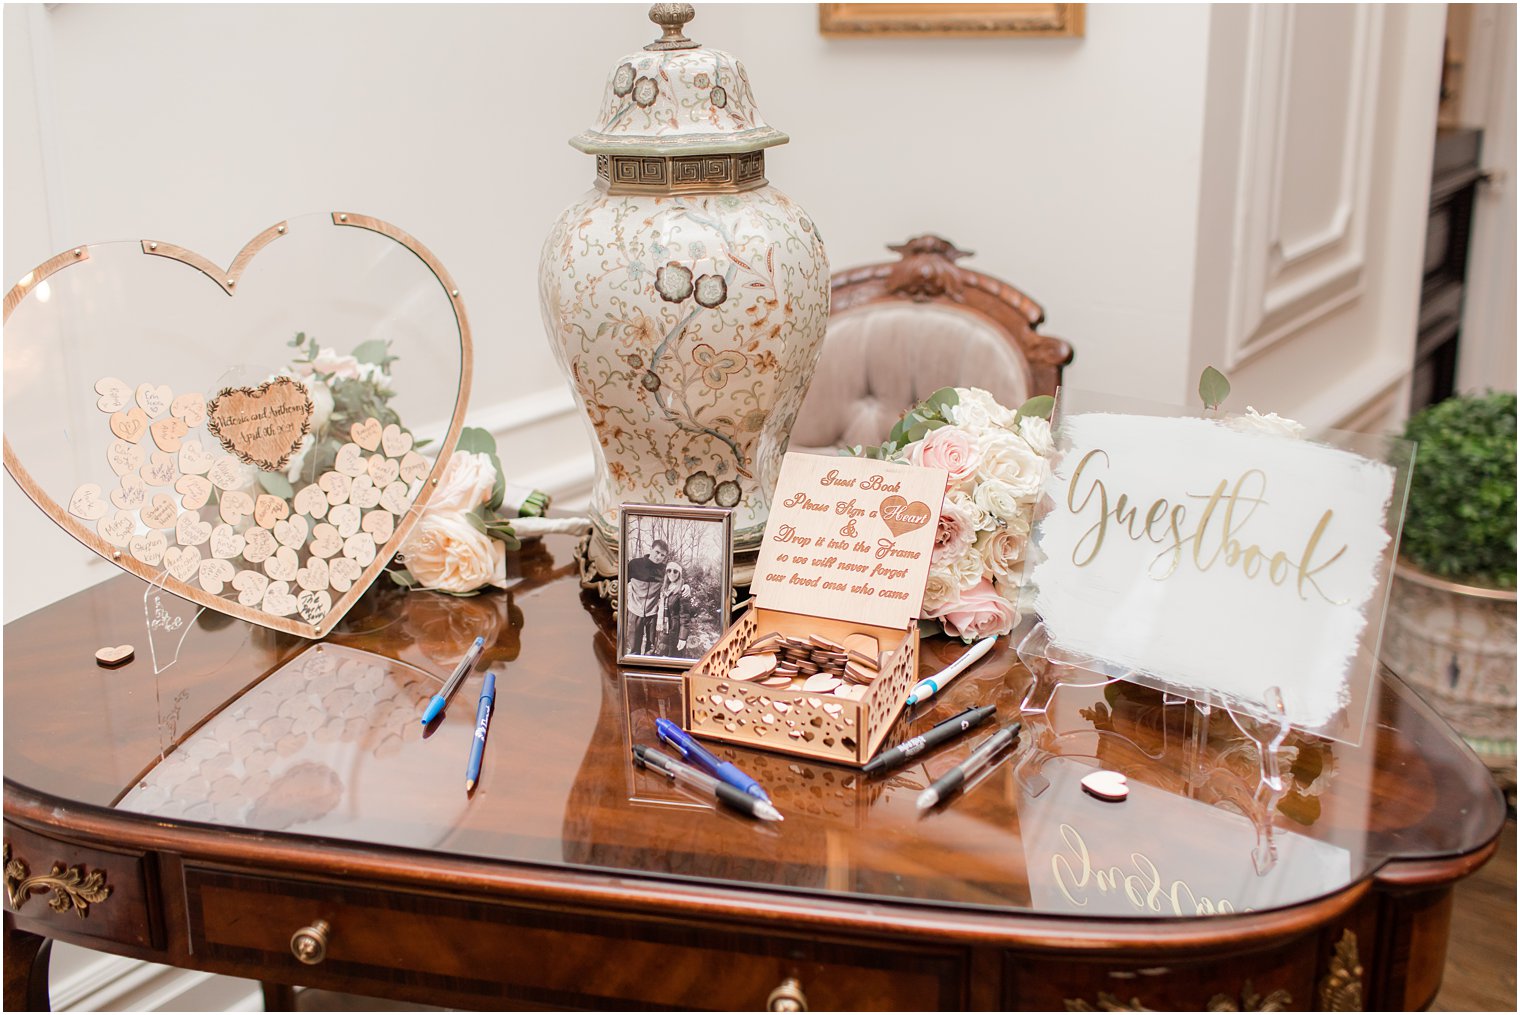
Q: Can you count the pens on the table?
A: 7